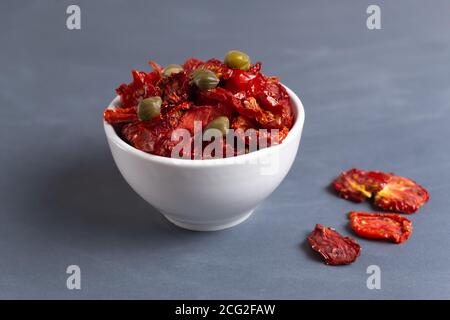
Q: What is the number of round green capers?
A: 5